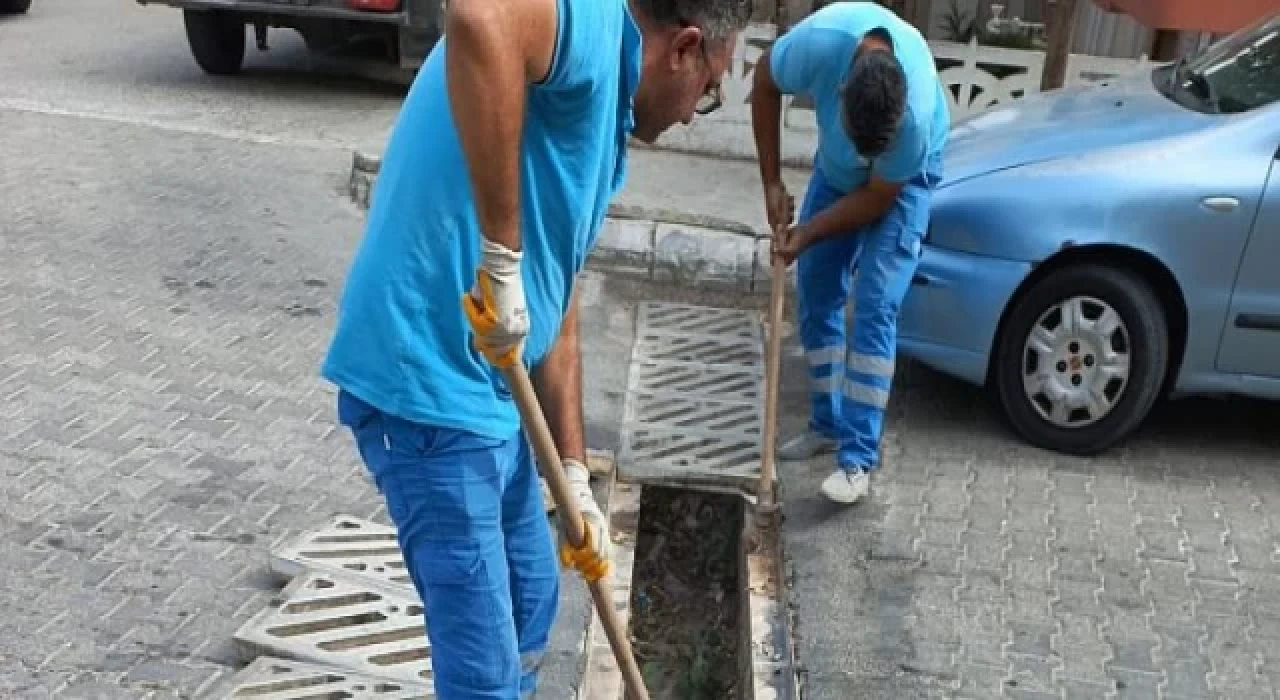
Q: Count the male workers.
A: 2